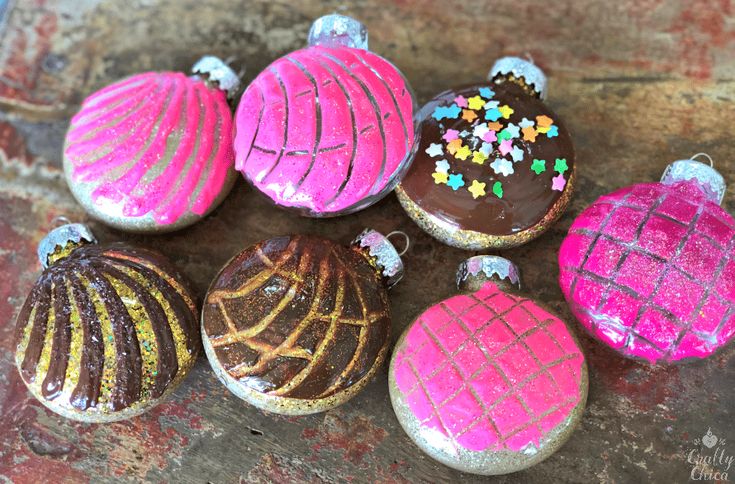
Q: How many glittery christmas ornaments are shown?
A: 7